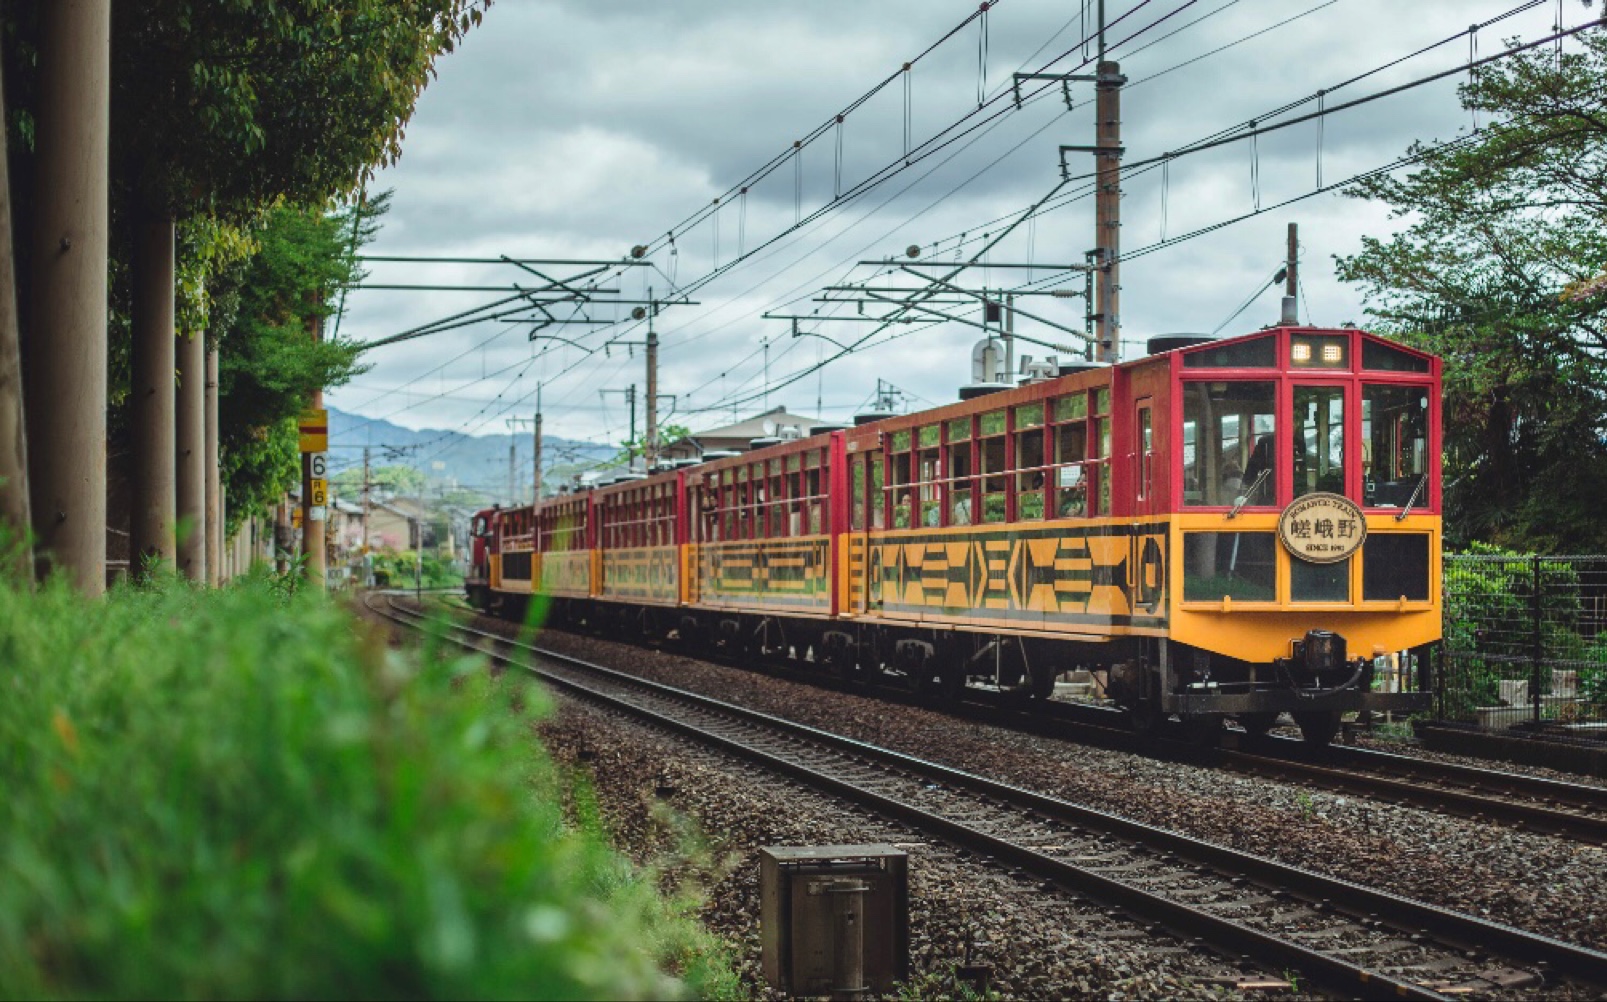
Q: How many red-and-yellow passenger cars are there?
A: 5